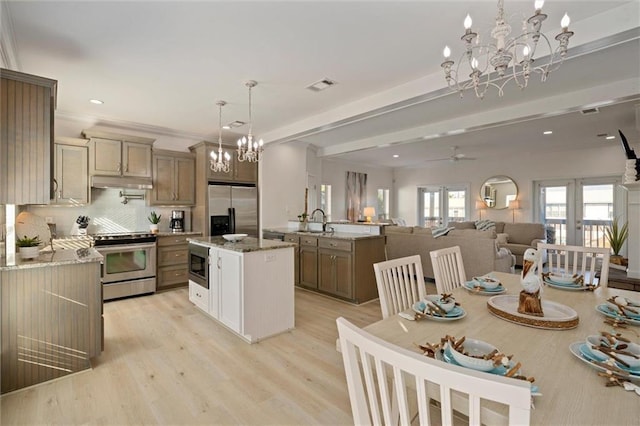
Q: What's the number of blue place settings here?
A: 6